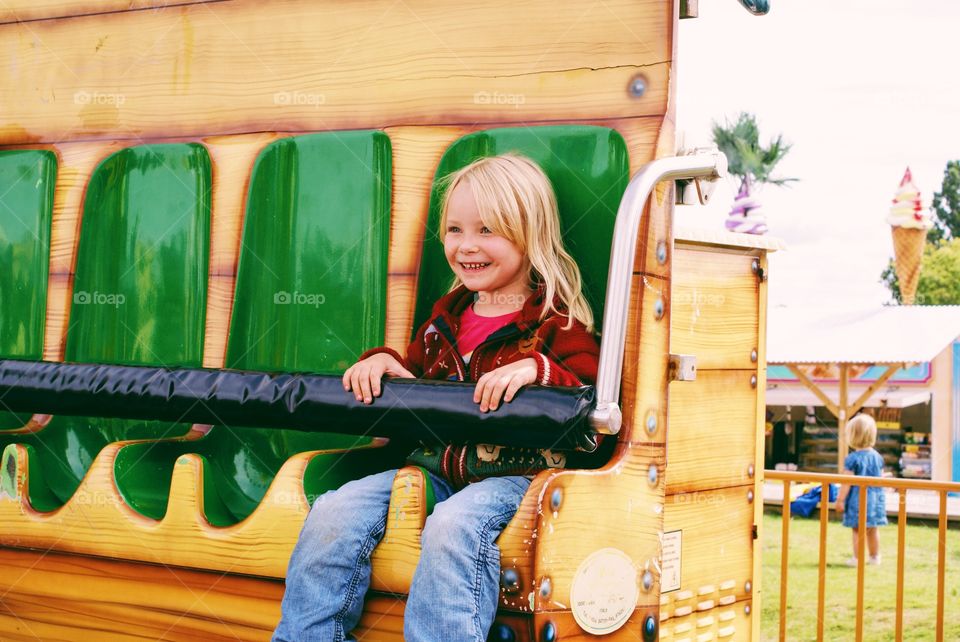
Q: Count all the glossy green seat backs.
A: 4